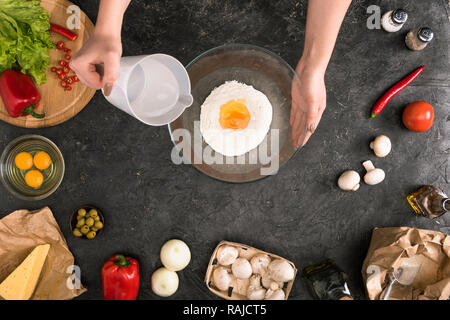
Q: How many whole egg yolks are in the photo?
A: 3